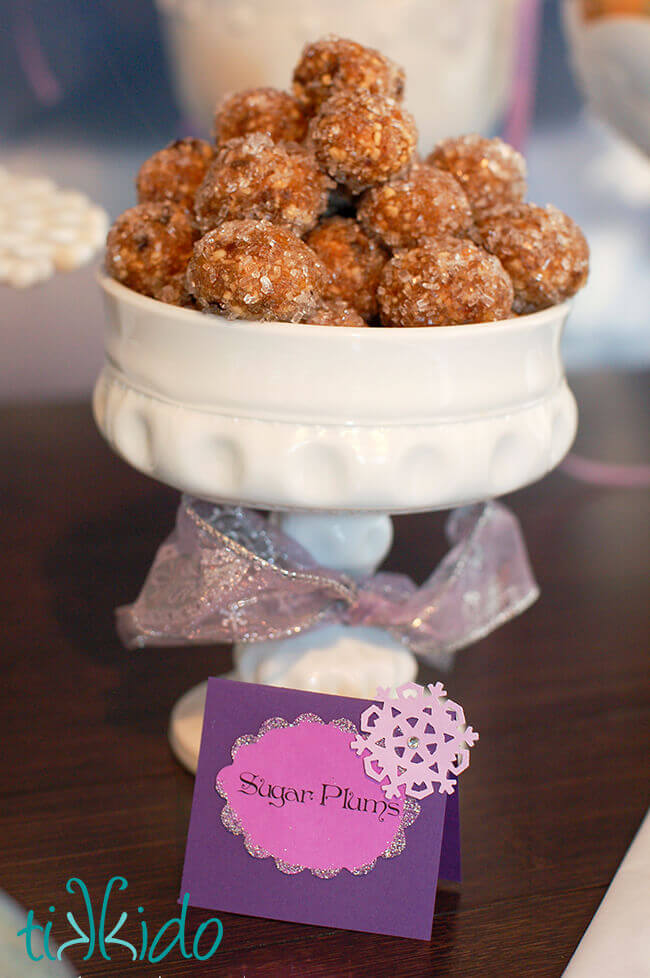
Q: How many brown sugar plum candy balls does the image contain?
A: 13